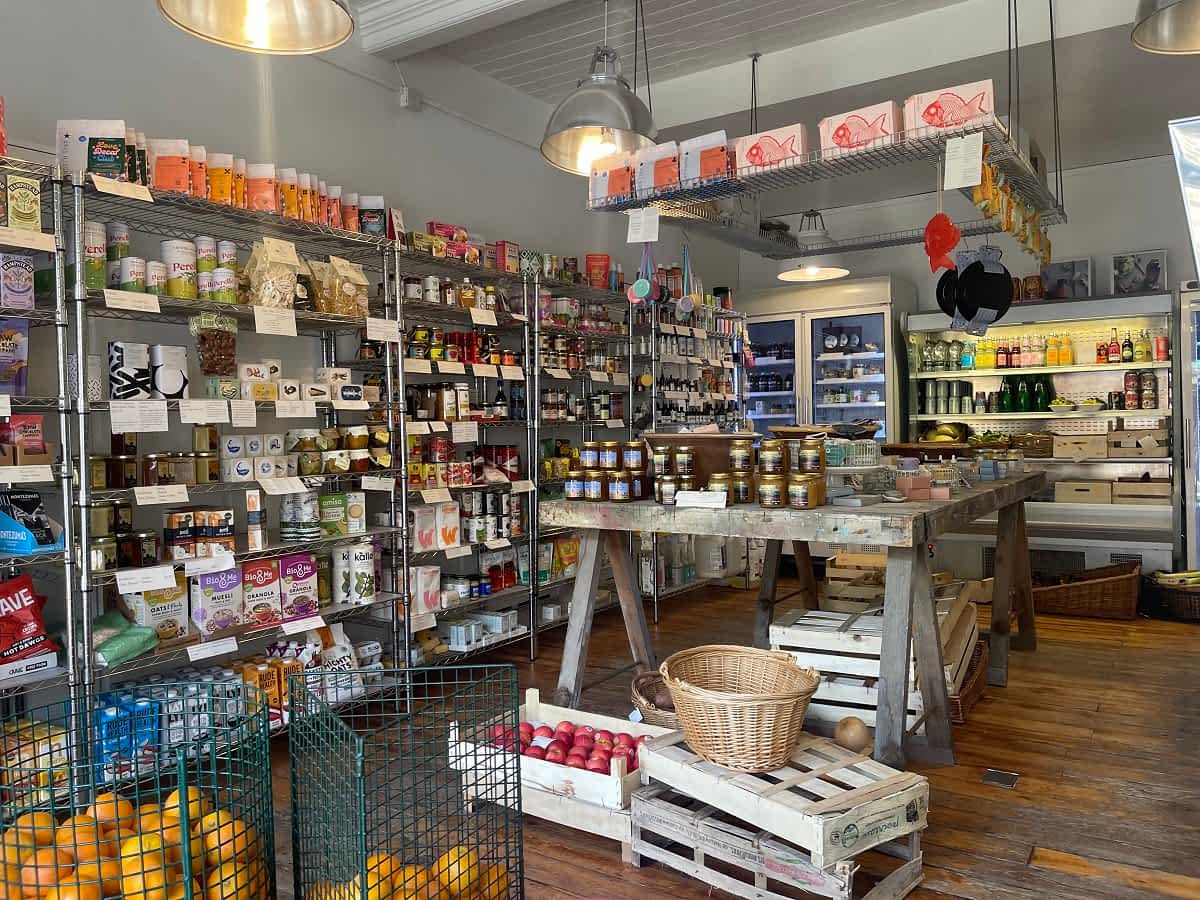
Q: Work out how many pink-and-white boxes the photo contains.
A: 3